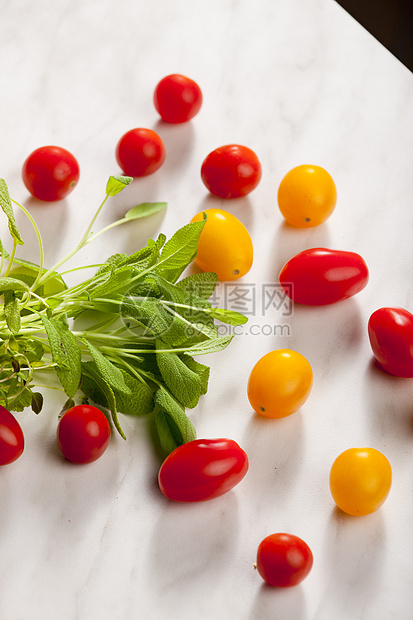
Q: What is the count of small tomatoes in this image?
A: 14